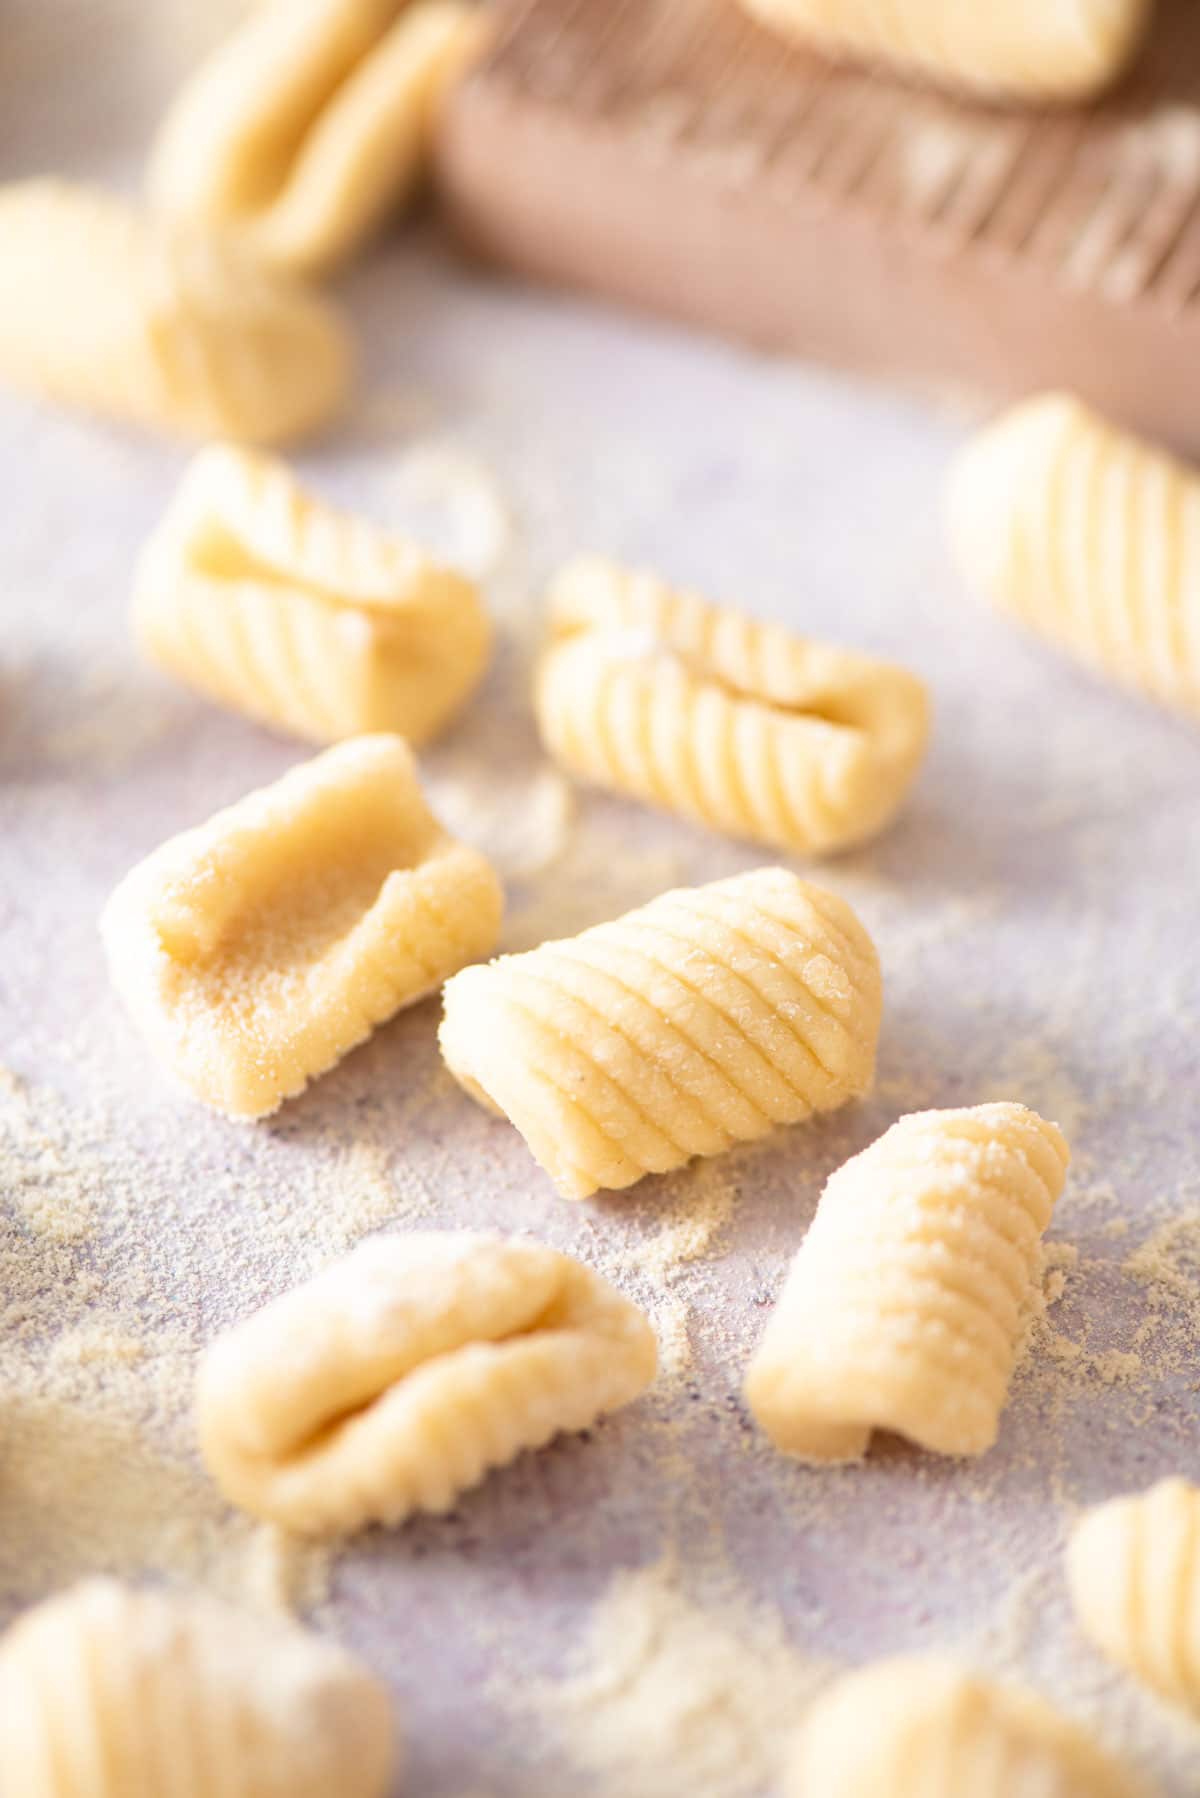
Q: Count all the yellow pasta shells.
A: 13